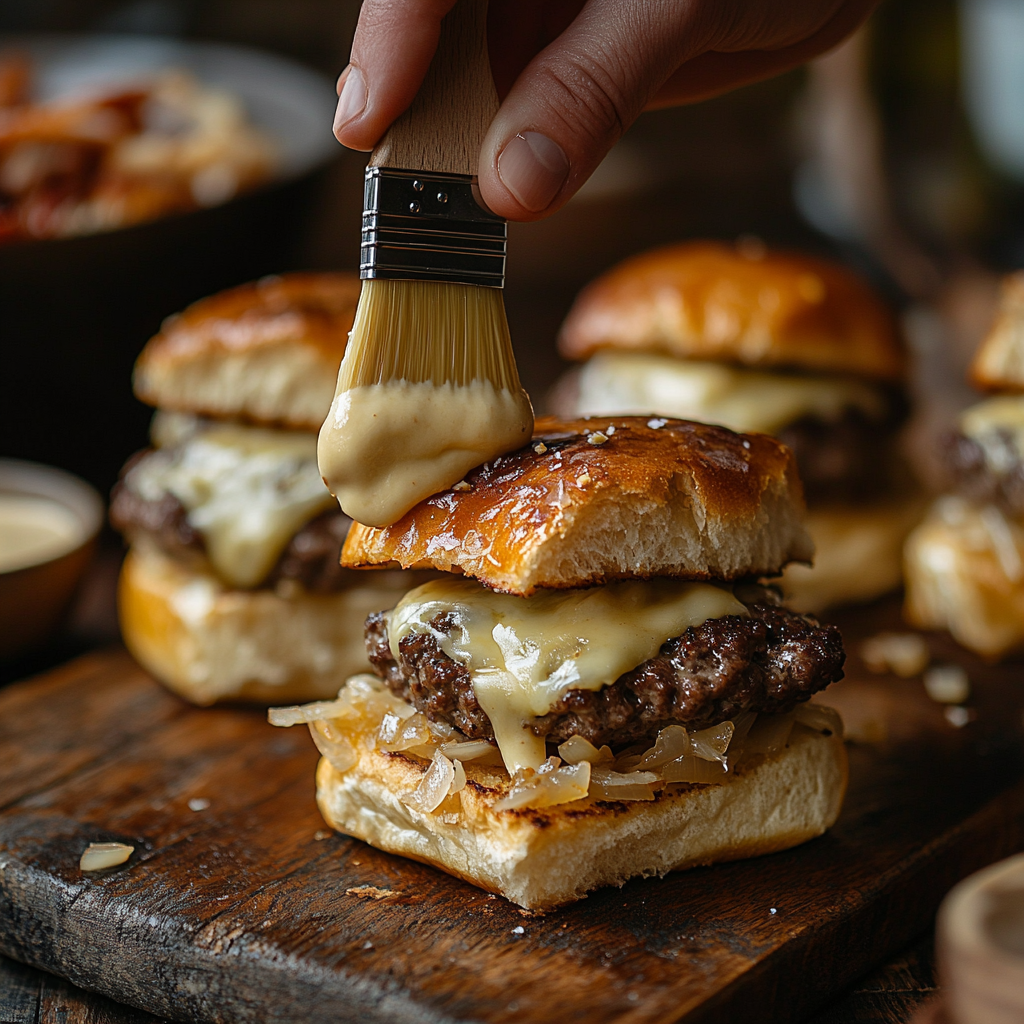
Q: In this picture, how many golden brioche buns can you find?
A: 4